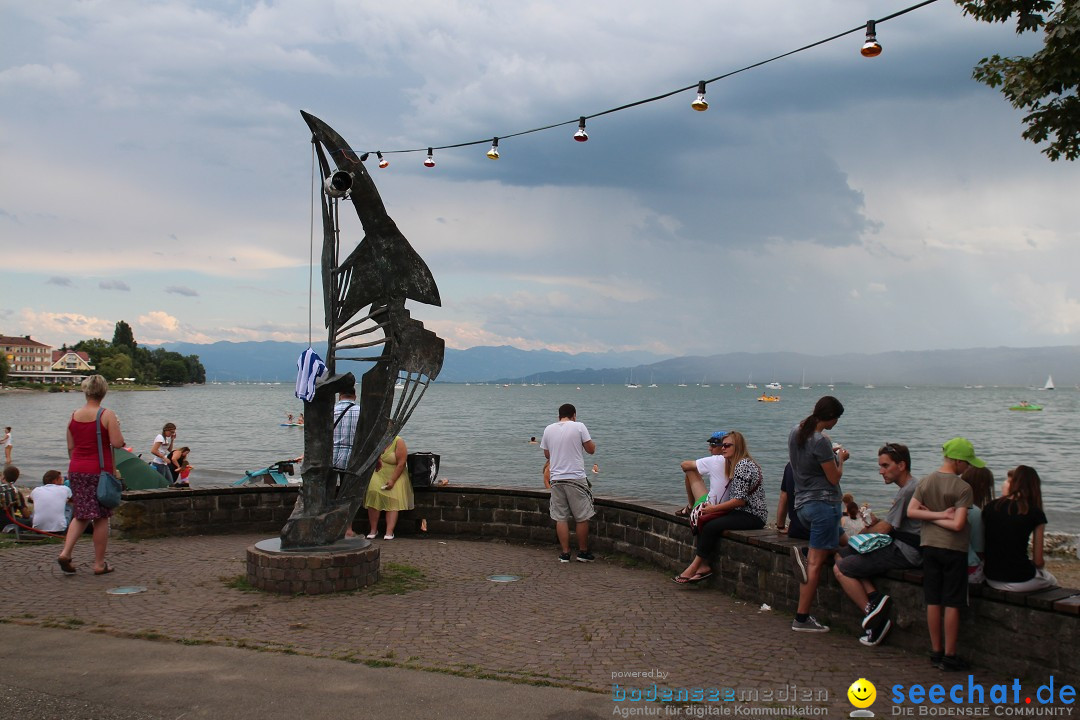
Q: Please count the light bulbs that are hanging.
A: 6